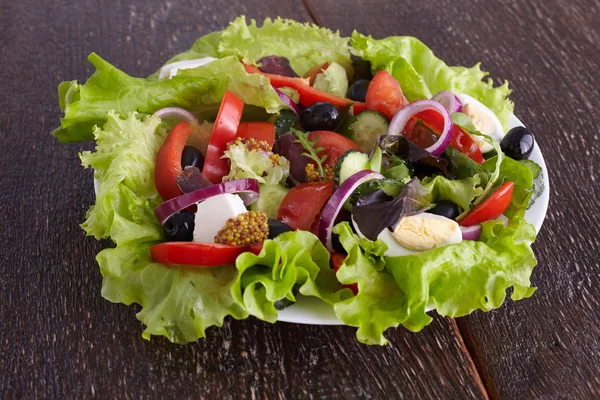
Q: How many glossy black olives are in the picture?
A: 7